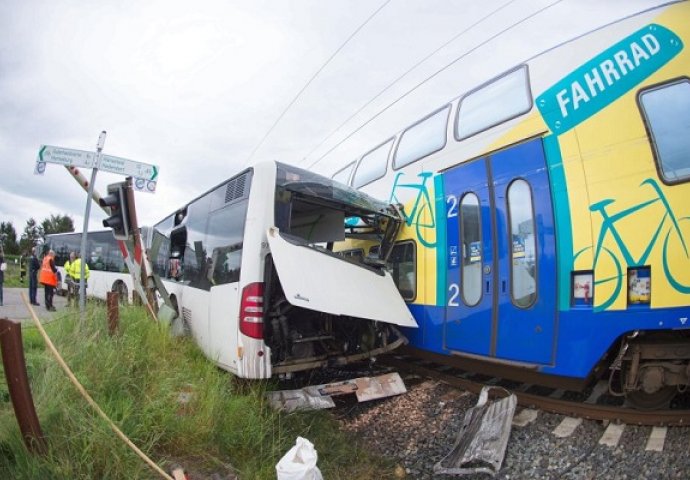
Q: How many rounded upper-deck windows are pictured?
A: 4